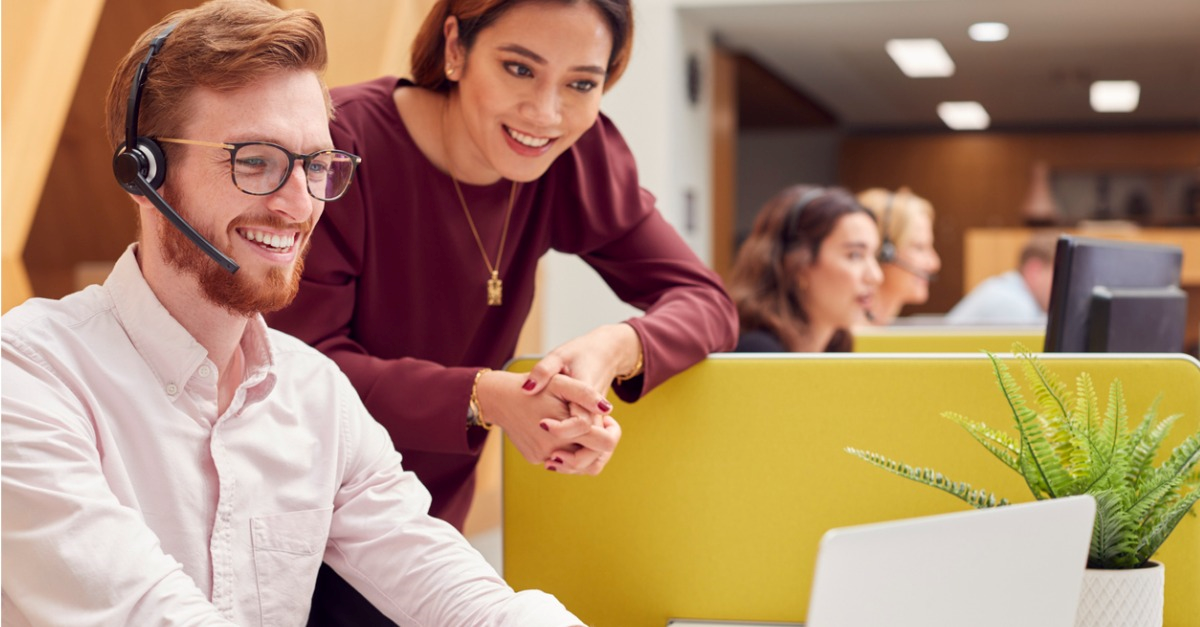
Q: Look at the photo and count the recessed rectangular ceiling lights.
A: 3